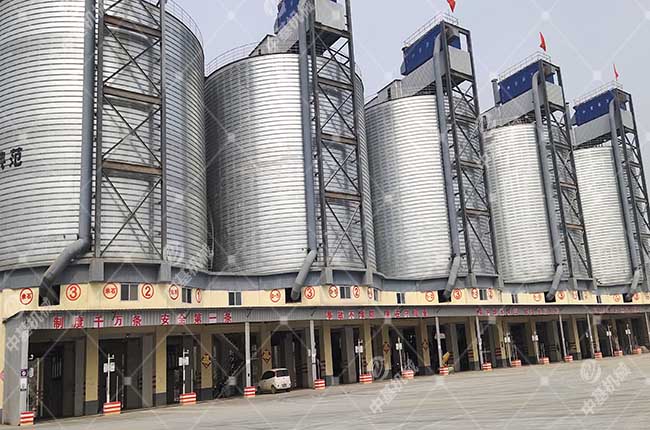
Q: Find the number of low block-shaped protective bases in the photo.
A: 15